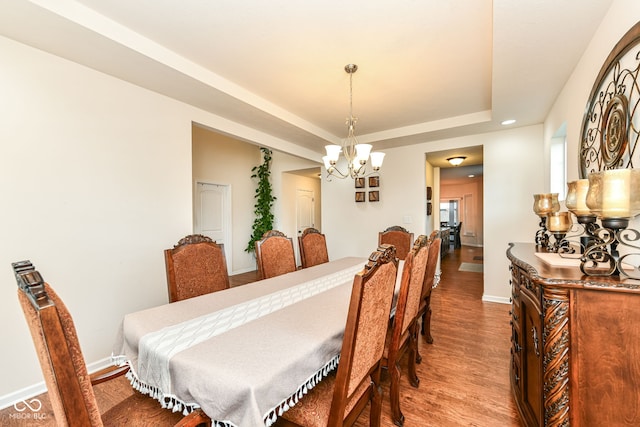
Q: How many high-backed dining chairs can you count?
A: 8